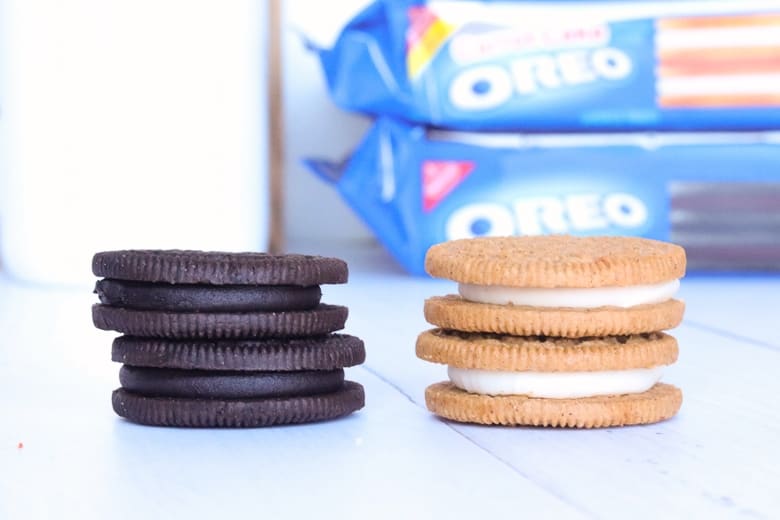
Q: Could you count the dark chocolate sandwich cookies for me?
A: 2